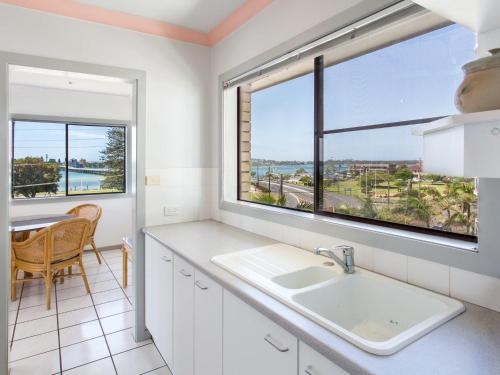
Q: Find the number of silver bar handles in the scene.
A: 5